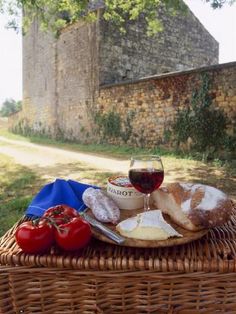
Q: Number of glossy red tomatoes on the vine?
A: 3